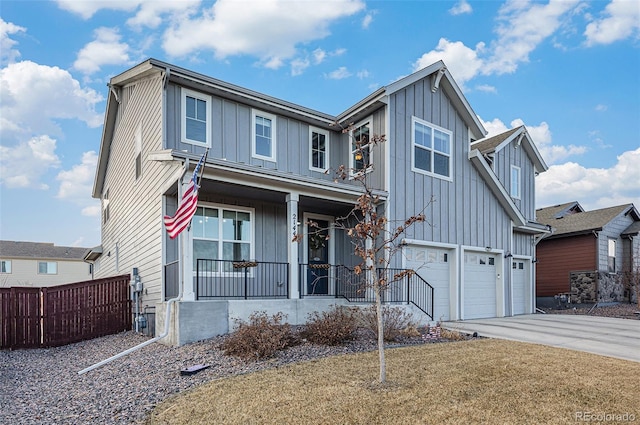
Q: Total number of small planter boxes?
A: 2